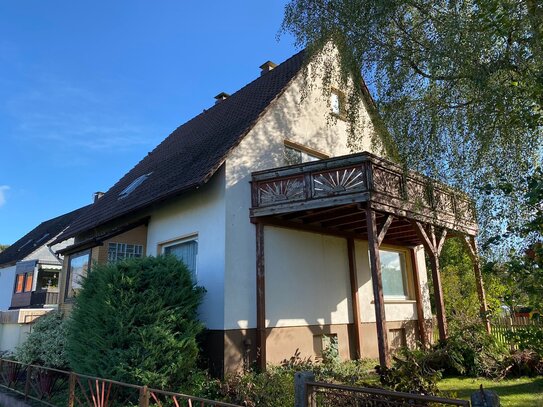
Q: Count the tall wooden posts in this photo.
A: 6